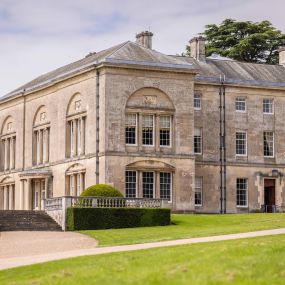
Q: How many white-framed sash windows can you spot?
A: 14